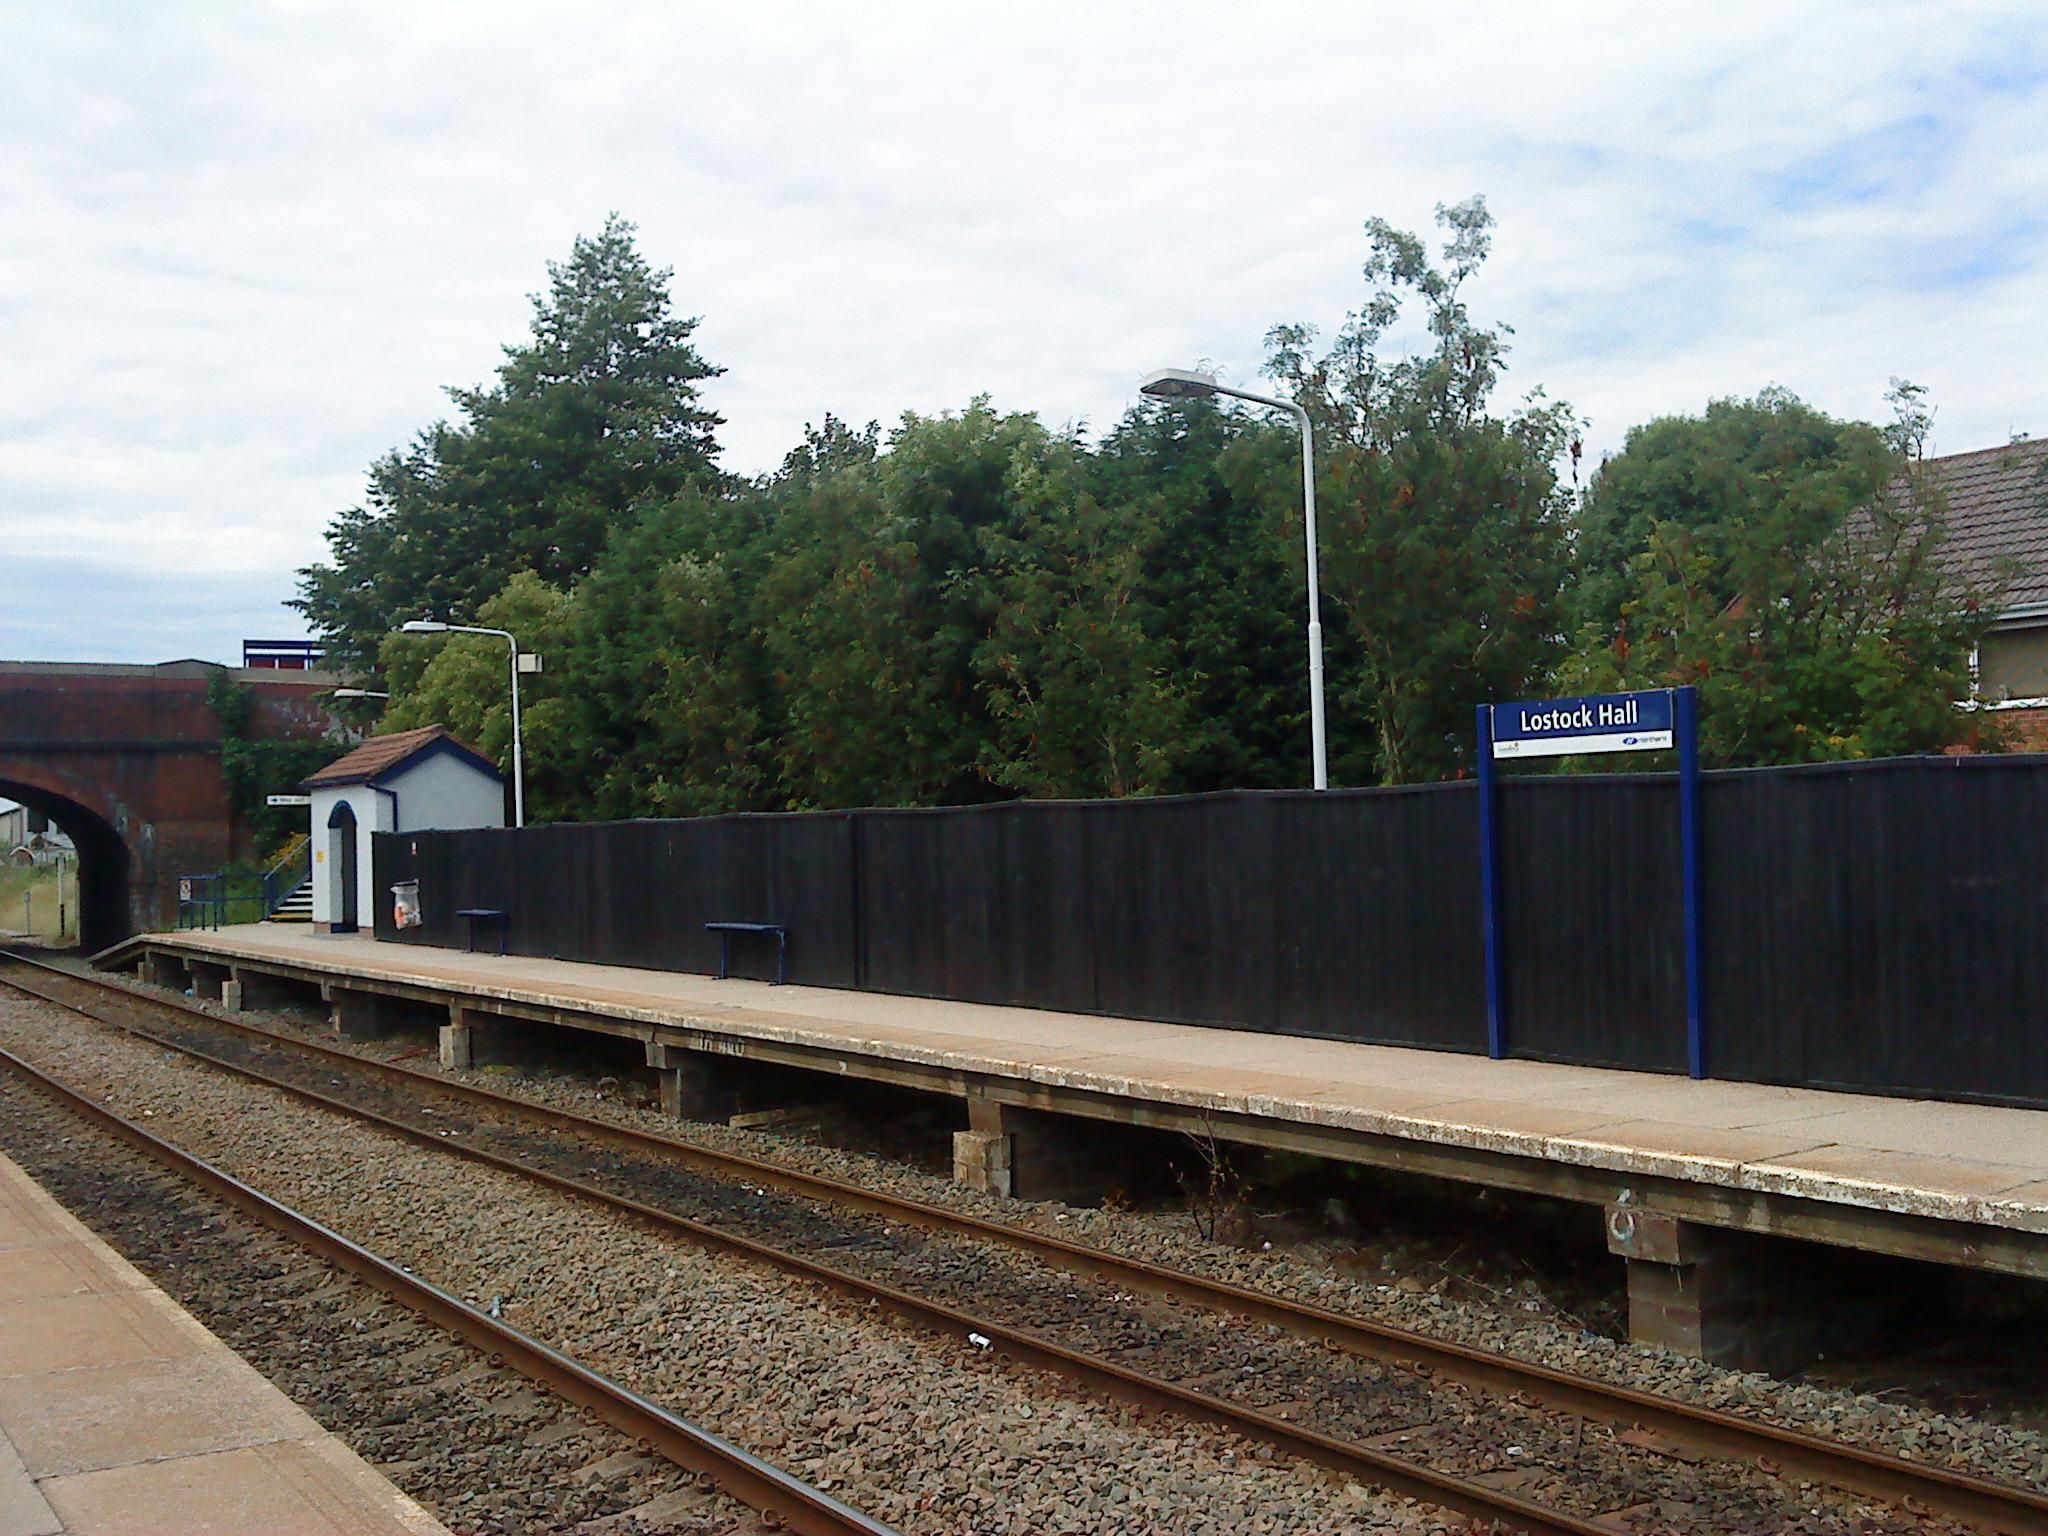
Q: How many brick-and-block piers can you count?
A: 8